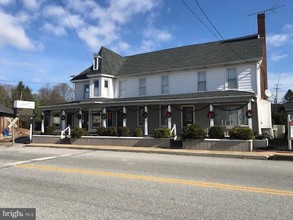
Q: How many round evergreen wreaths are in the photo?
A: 9